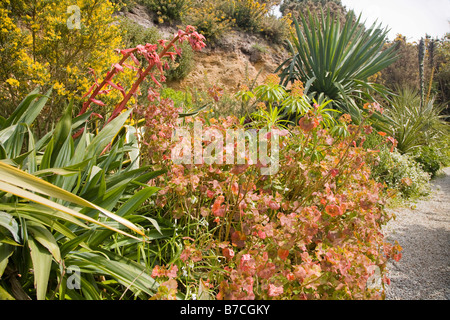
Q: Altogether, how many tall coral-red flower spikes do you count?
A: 2